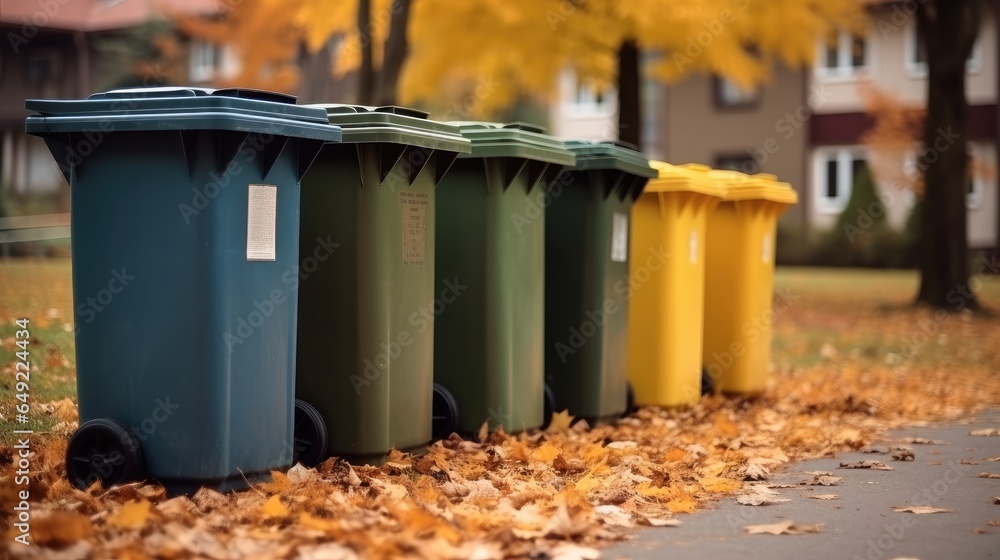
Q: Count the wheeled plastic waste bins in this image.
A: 6